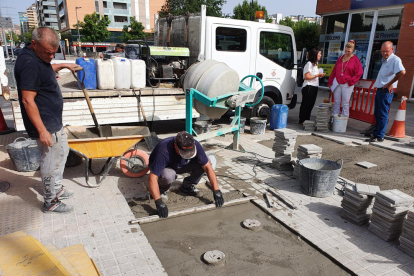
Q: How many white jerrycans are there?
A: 3